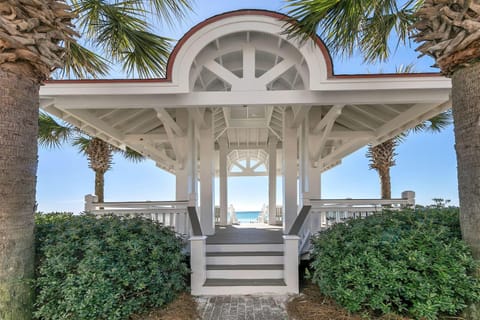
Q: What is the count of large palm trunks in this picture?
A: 2